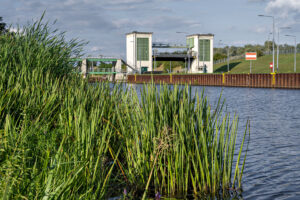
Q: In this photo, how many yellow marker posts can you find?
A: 4